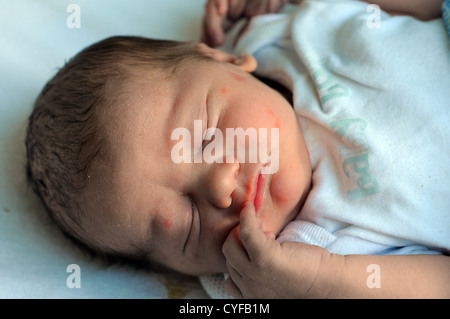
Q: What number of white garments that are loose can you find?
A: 1